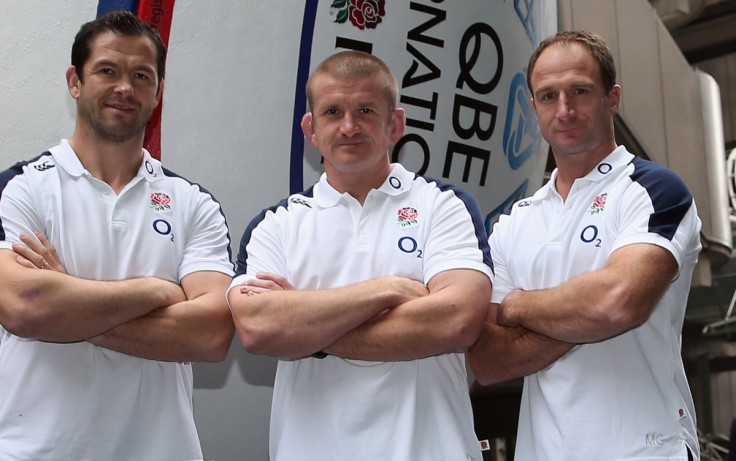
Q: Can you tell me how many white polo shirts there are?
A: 3